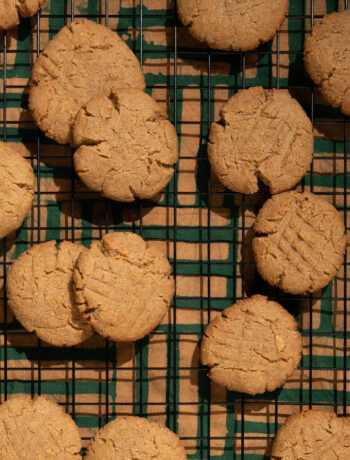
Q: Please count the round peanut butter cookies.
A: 14